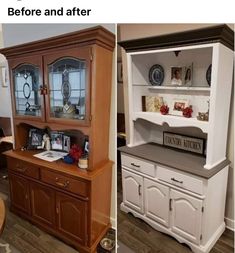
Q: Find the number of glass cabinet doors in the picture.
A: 2